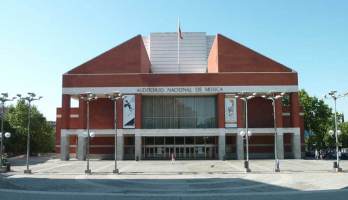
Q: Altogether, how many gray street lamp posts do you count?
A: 7